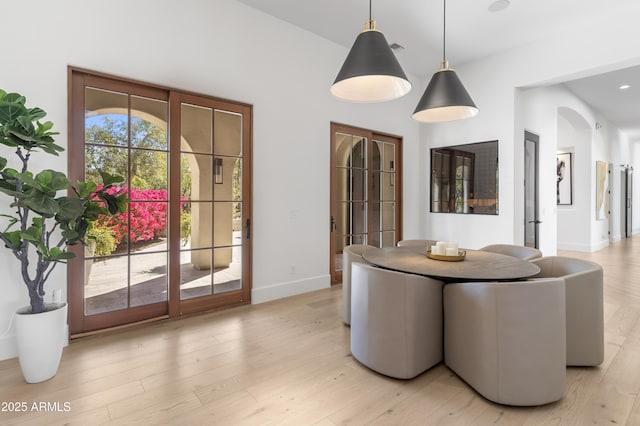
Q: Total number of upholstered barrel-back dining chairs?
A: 6